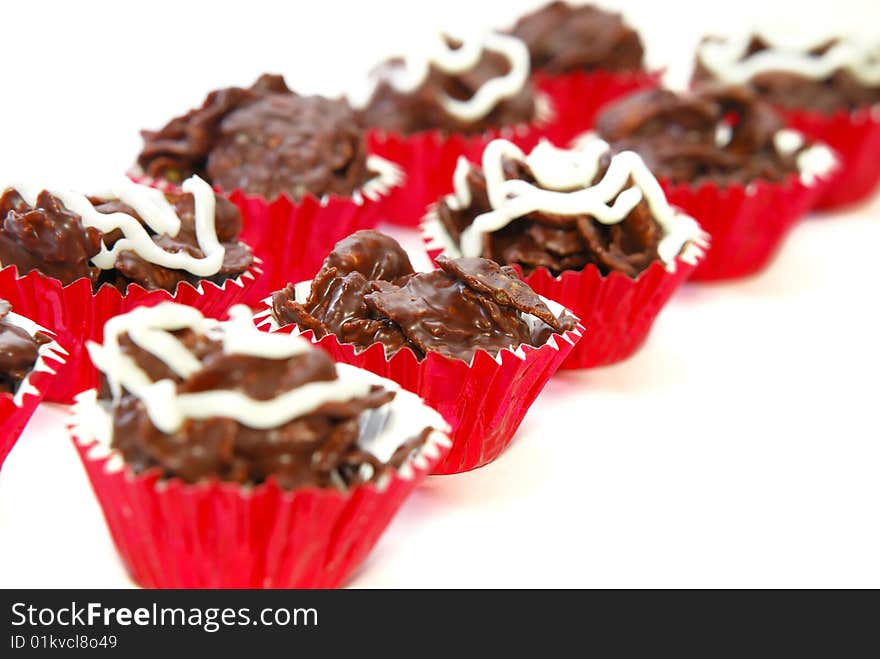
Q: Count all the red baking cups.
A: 10